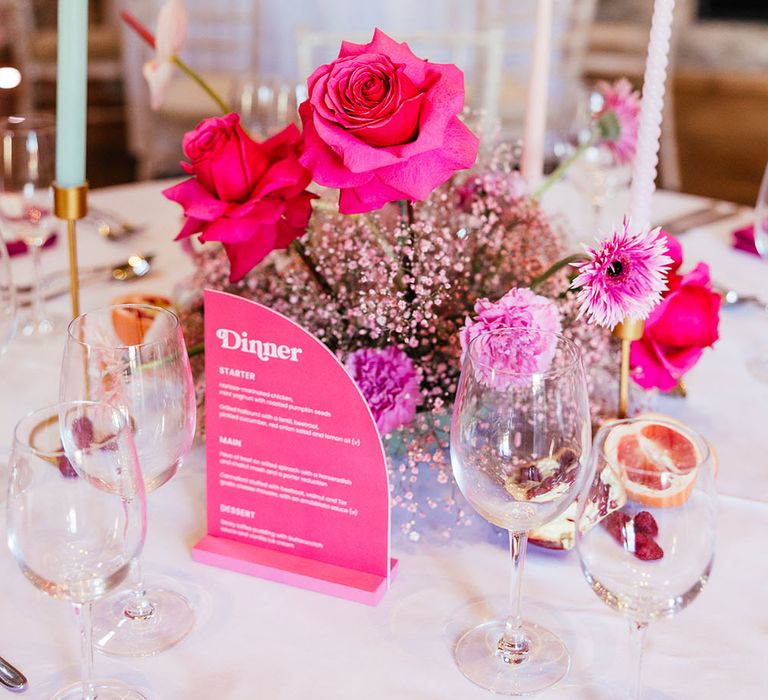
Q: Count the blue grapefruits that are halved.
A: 0